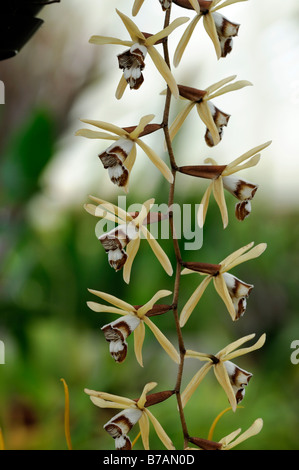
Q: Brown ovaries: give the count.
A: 10